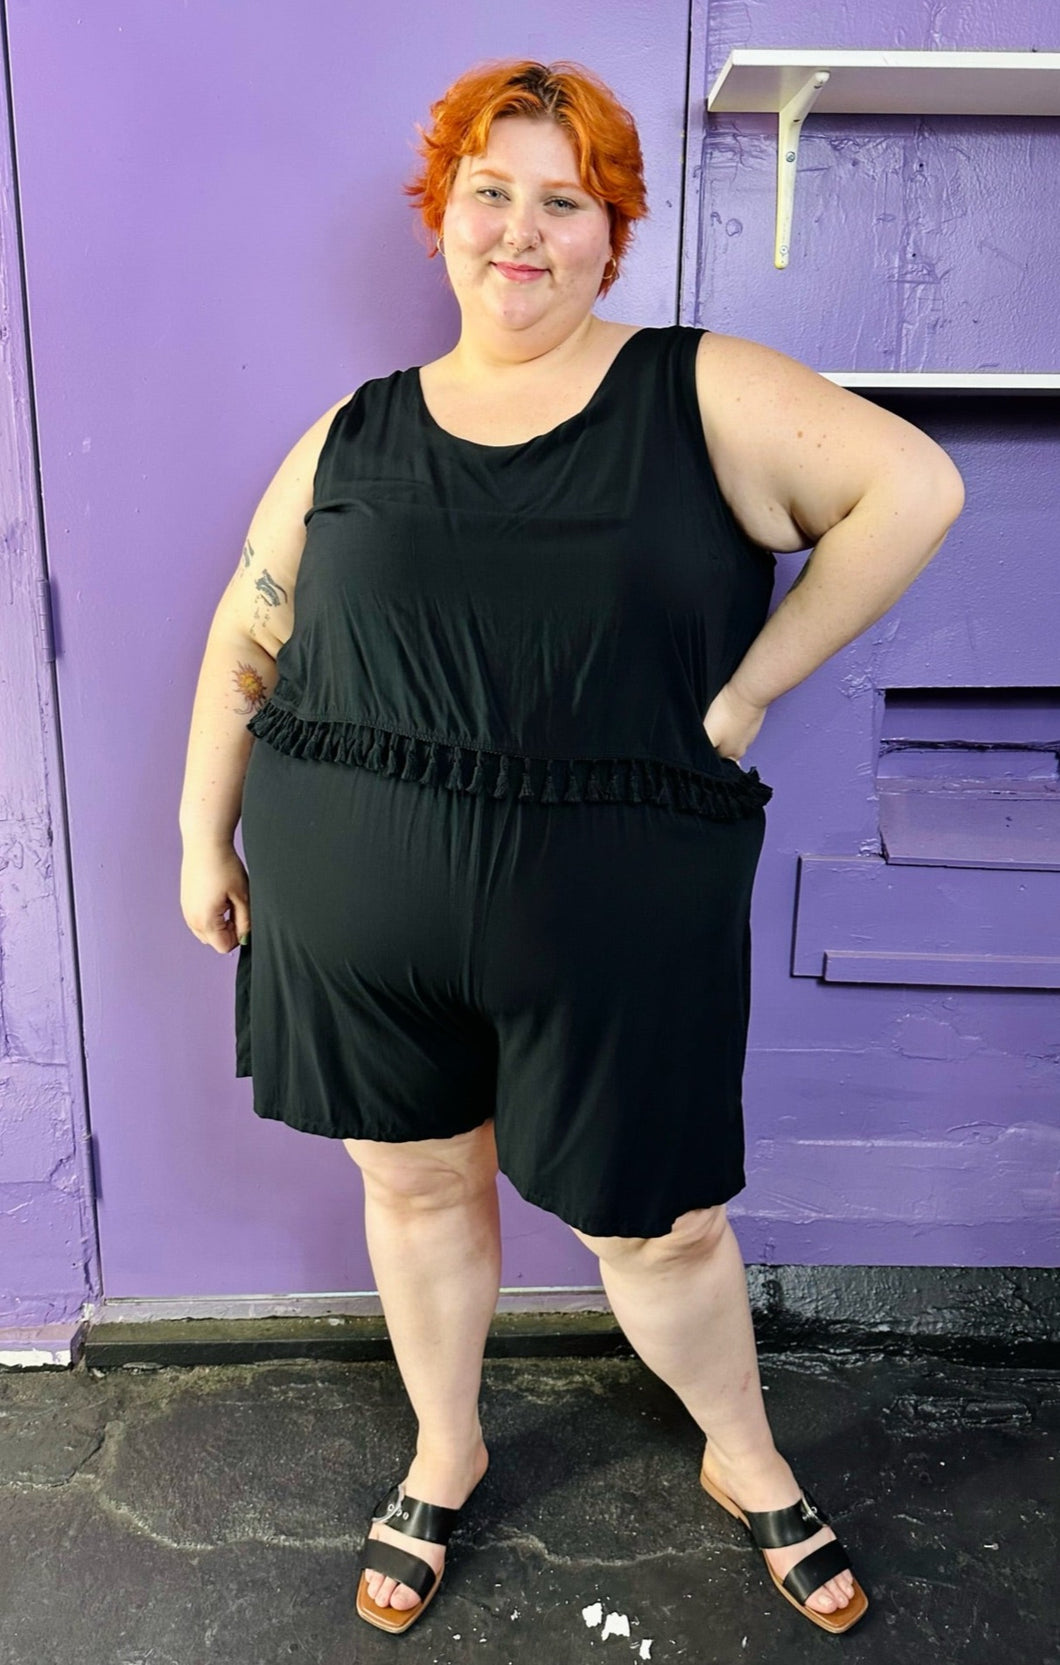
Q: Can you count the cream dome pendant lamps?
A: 0